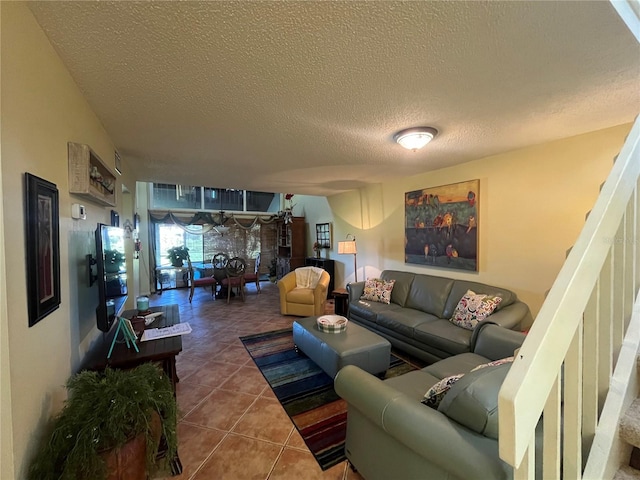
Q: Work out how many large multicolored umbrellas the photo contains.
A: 0